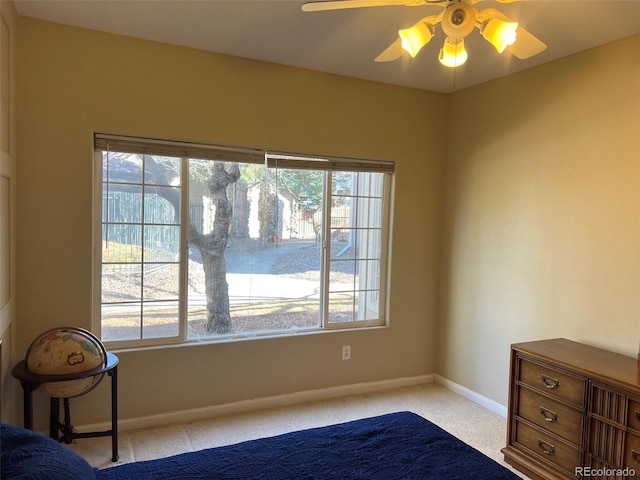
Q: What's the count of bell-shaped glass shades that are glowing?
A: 3